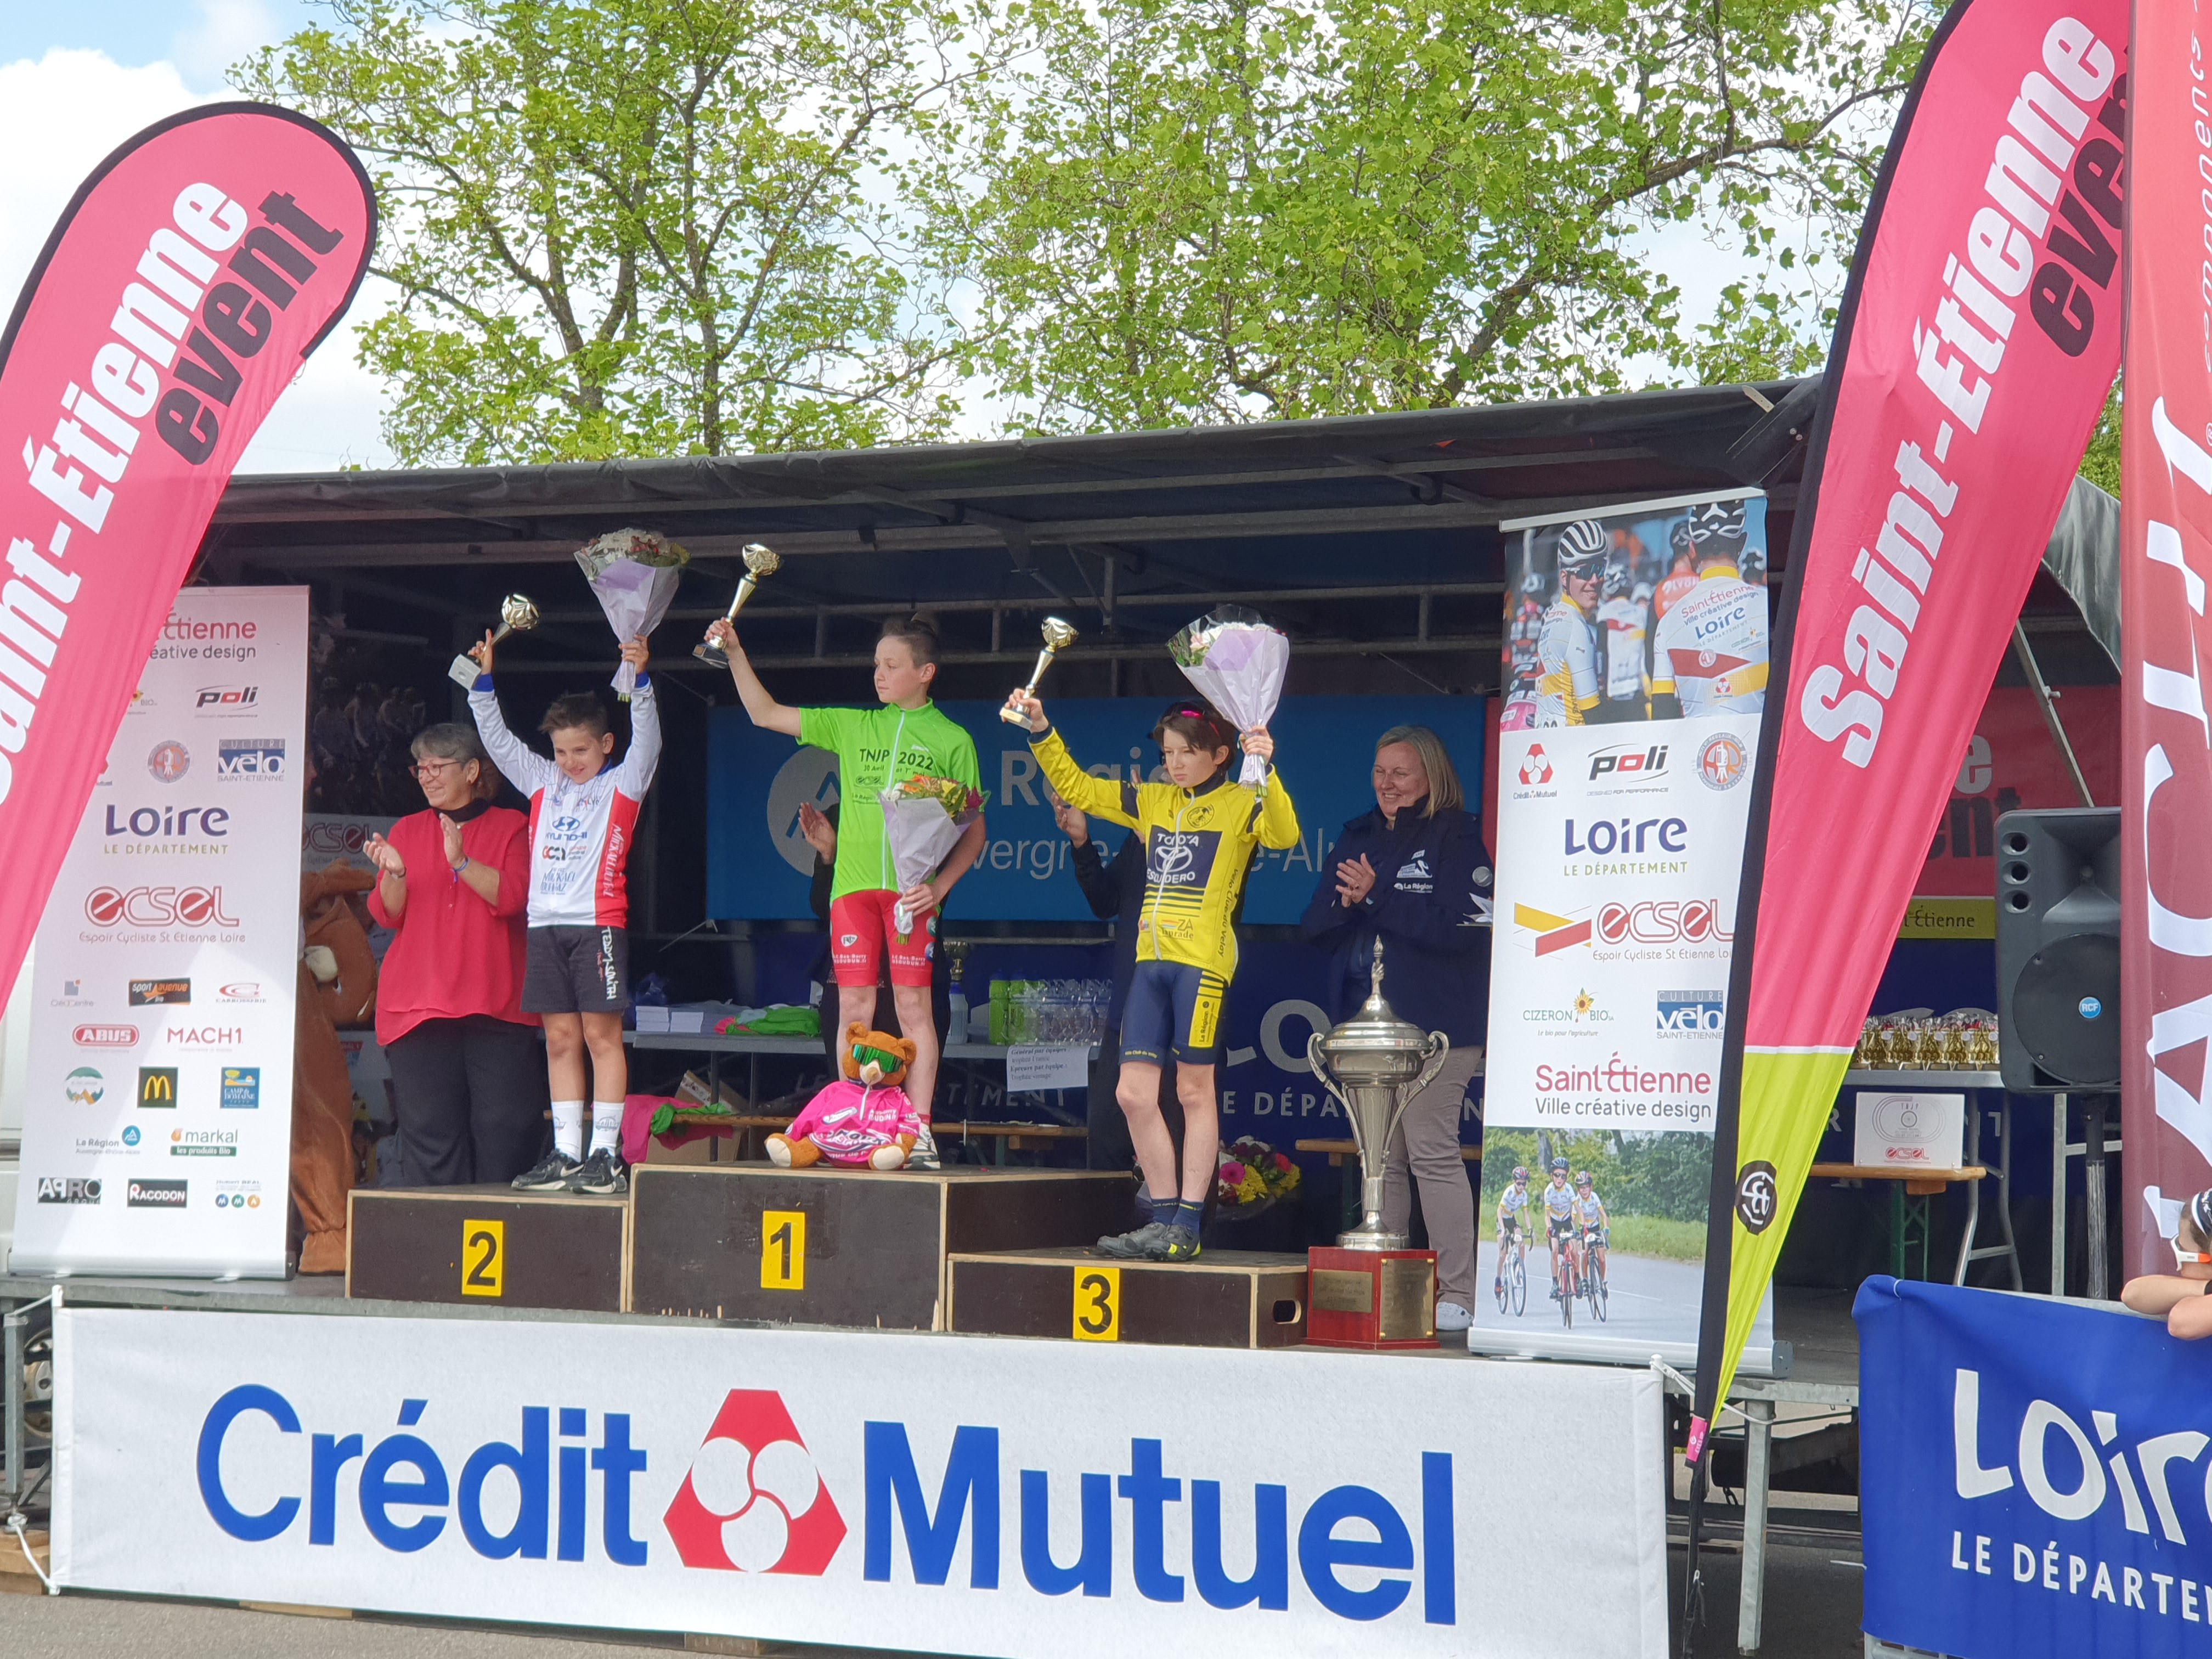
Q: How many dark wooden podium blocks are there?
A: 3